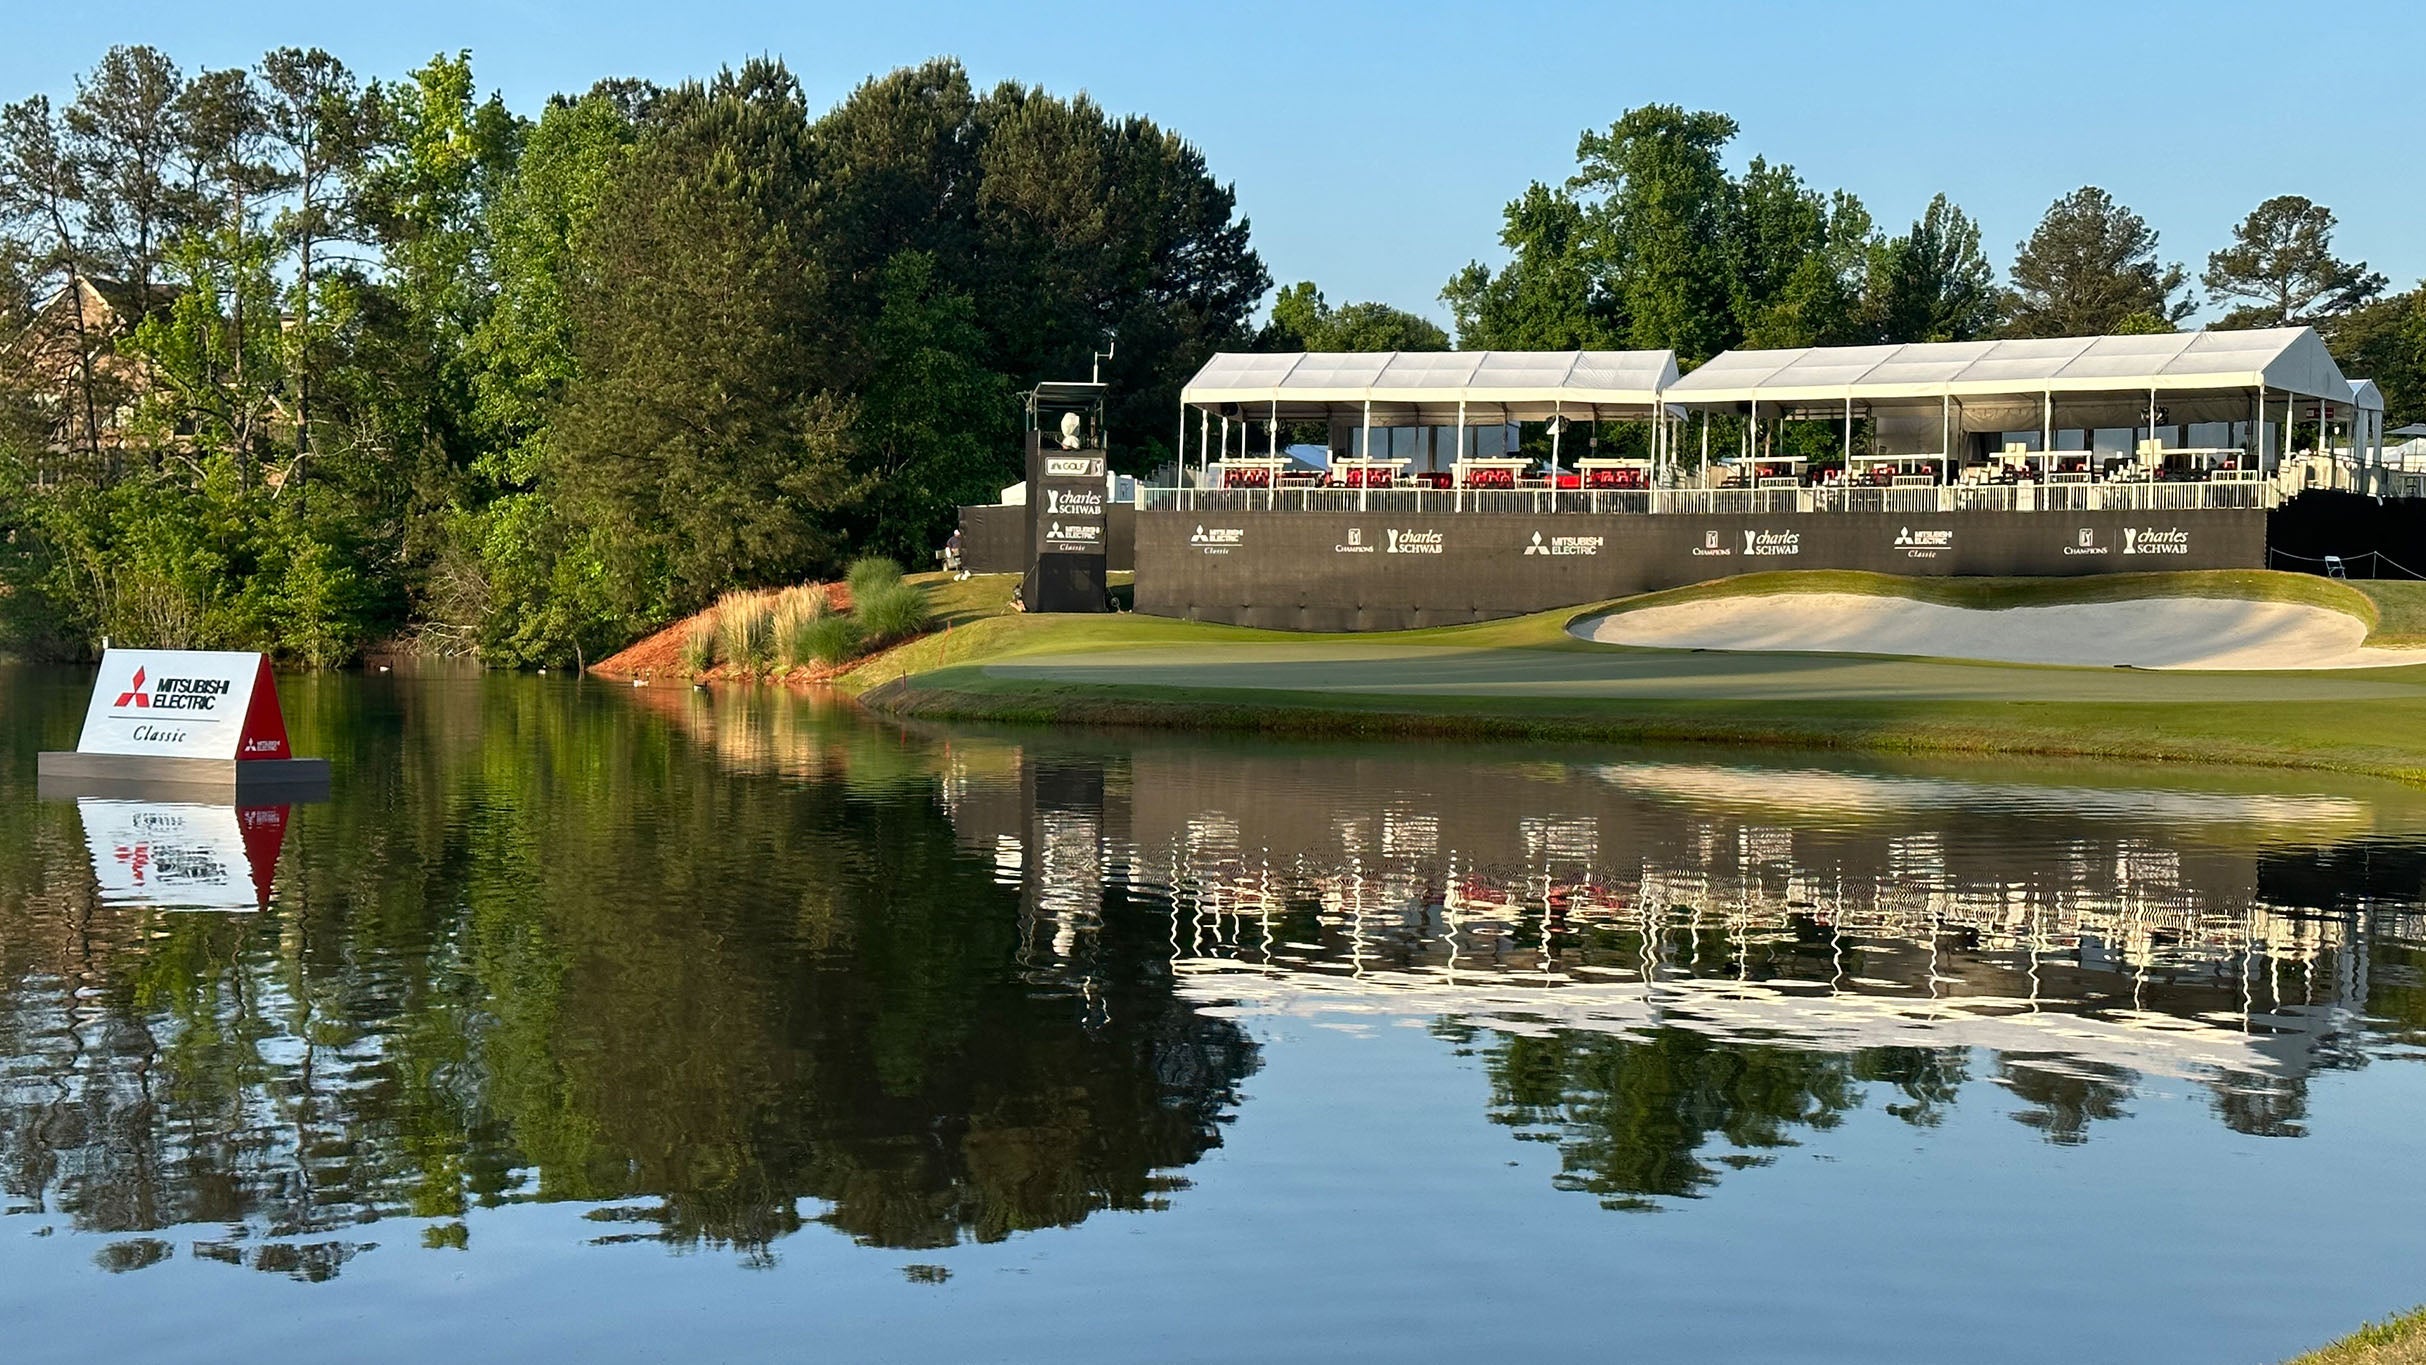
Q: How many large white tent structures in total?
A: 2